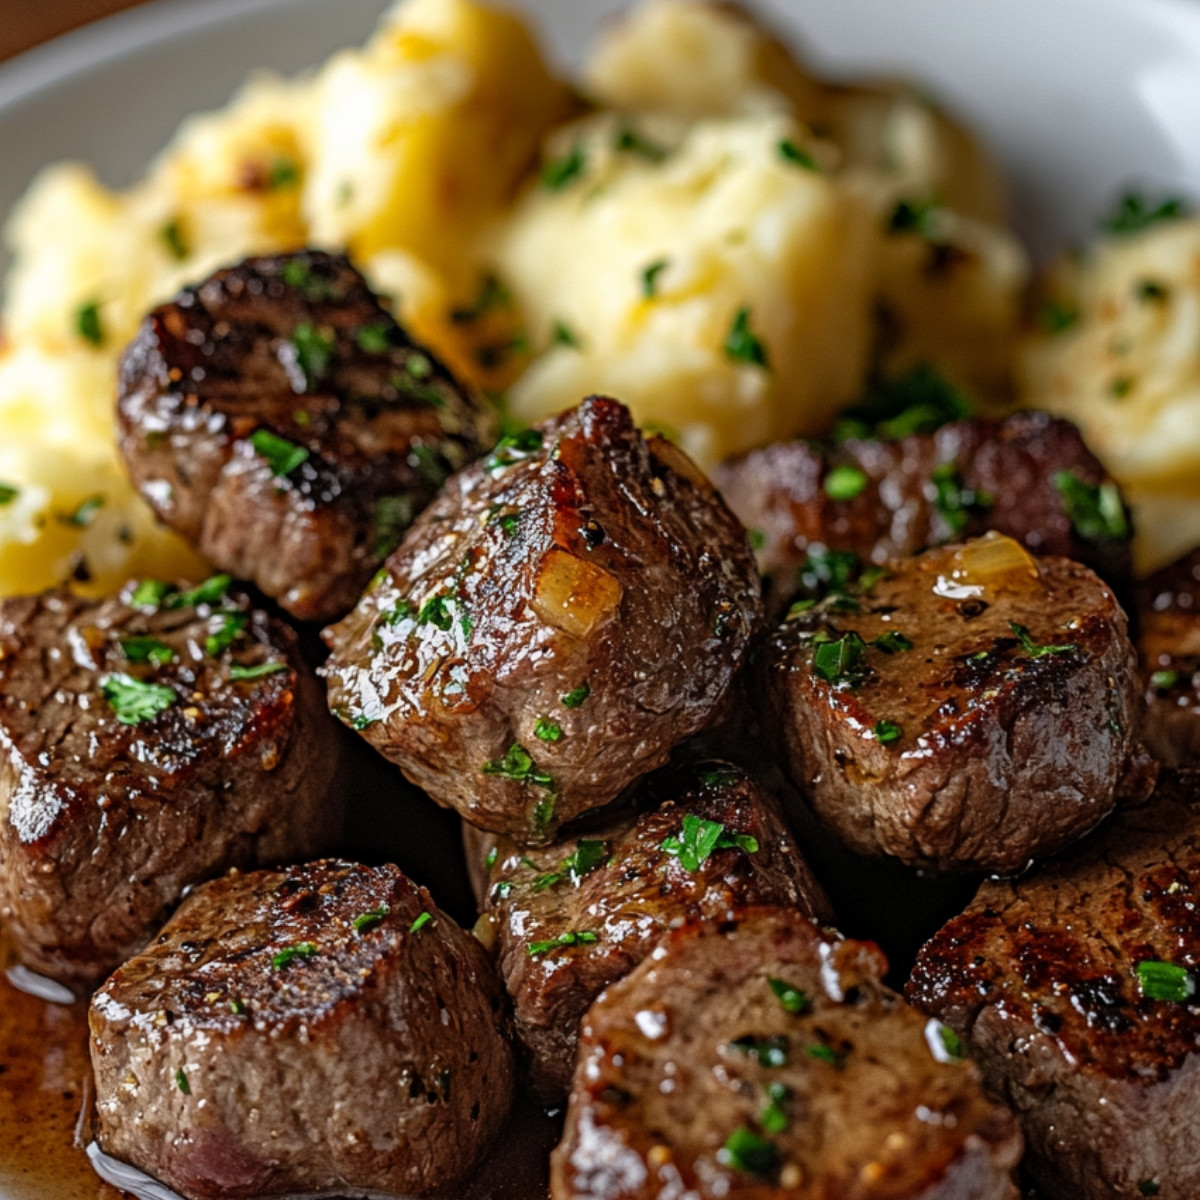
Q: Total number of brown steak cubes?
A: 10